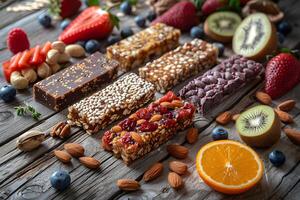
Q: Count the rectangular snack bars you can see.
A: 6